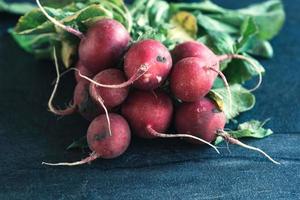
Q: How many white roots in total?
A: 9